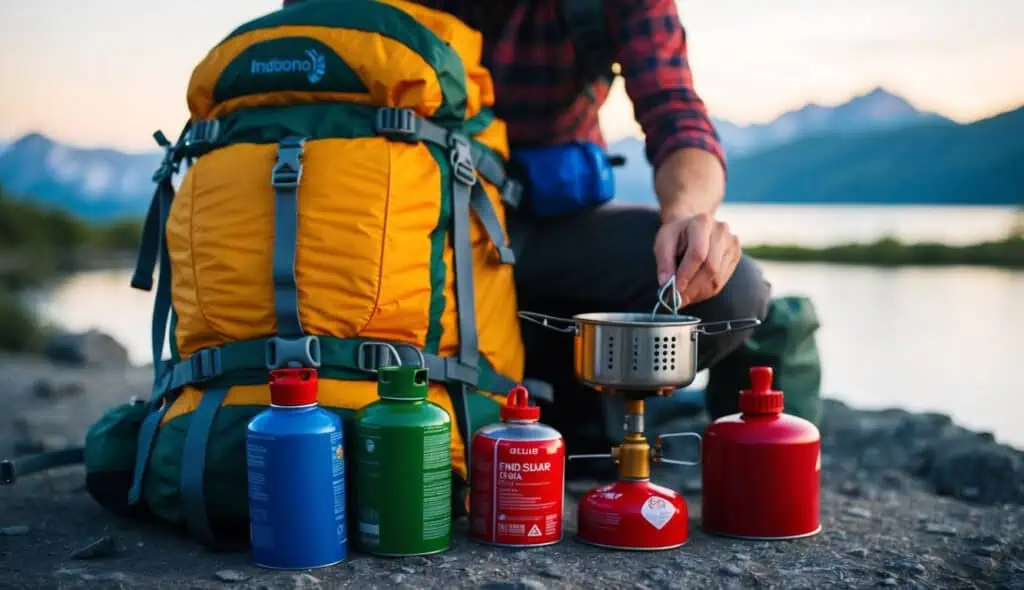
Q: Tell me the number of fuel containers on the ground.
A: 5